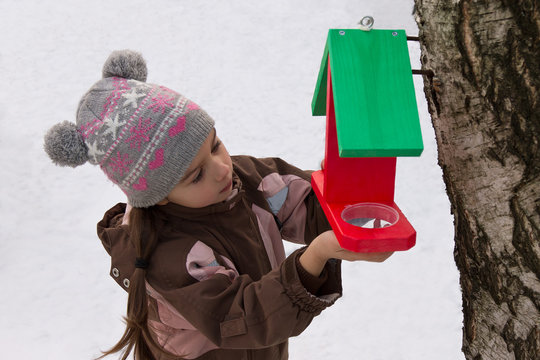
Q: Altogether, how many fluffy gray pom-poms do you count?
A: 2